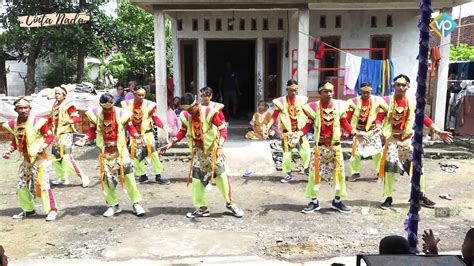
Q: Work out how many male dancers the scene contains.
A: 10